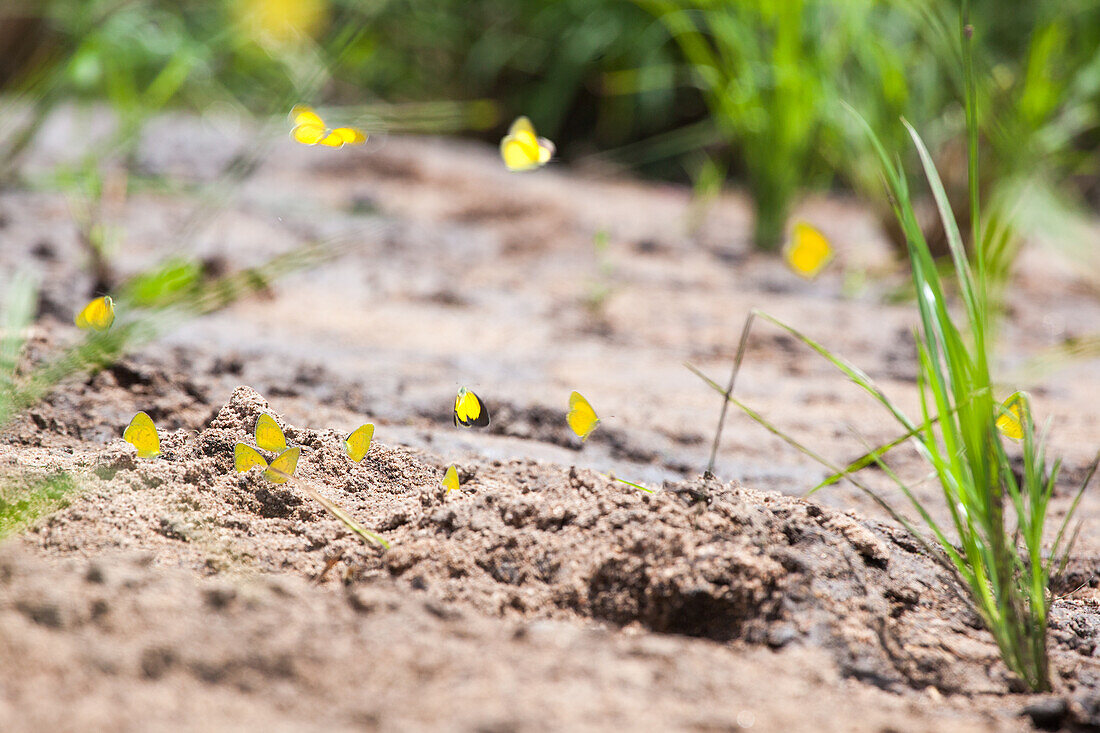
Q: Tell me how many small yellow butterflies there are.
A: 13